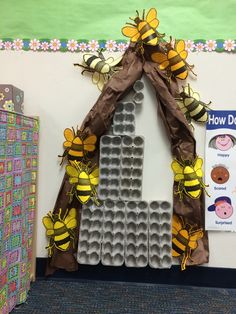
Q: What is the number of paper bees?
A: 9